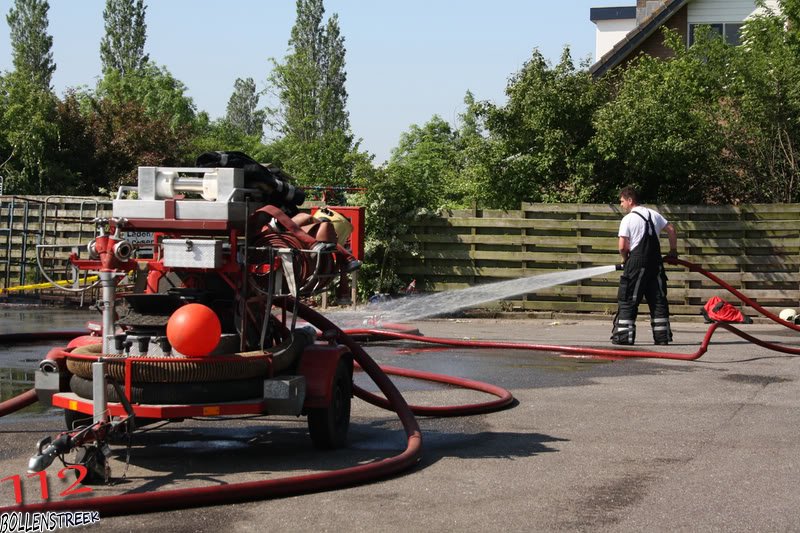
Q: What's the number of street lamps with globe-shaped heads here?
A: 0